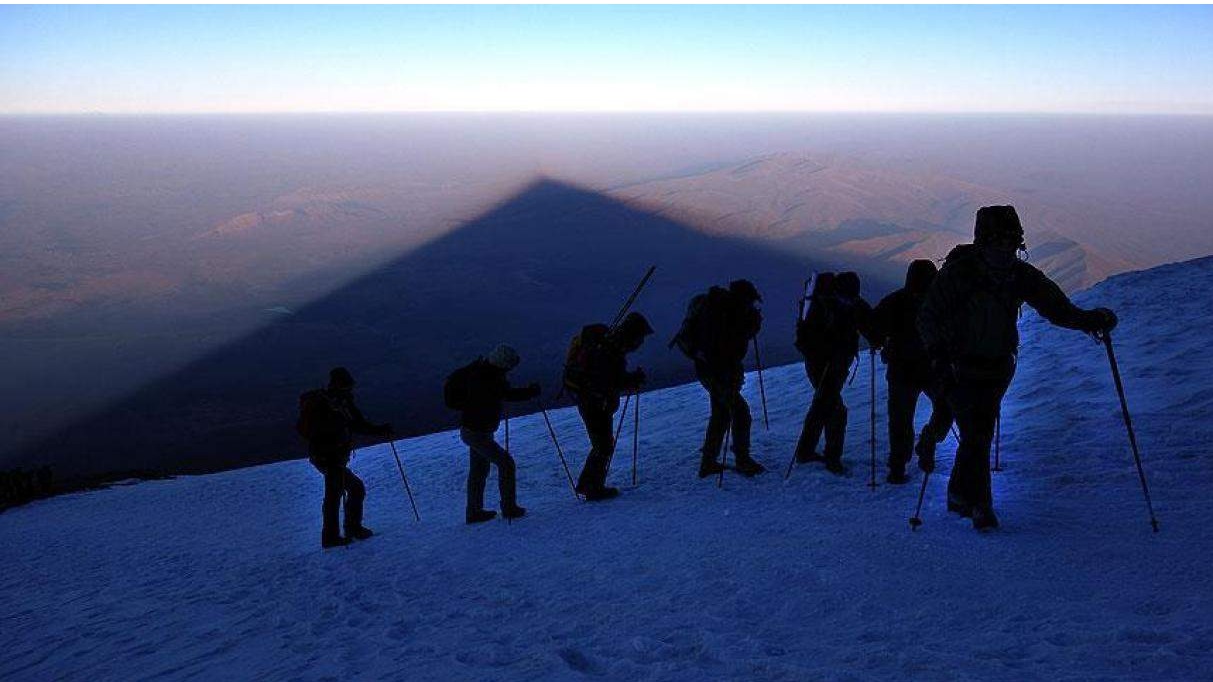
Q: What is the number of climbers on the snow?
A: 7